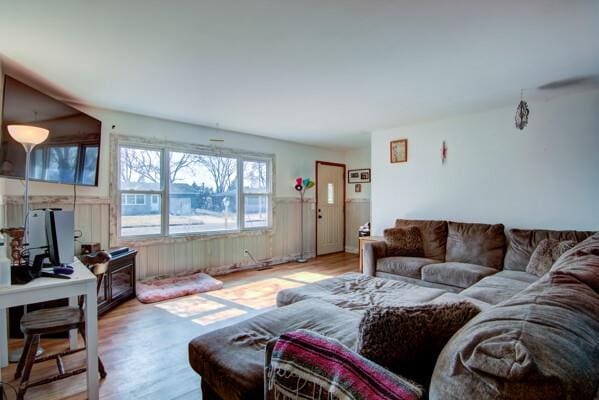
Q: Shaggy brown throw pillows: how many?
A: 3